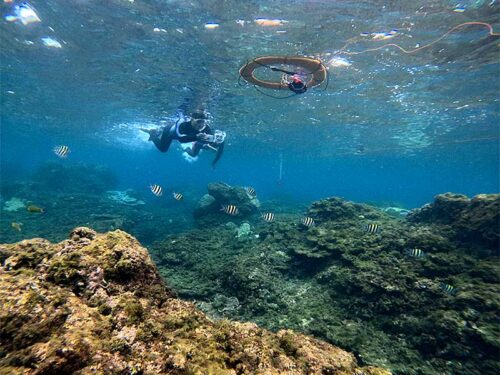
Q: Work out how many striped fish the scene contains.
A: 10